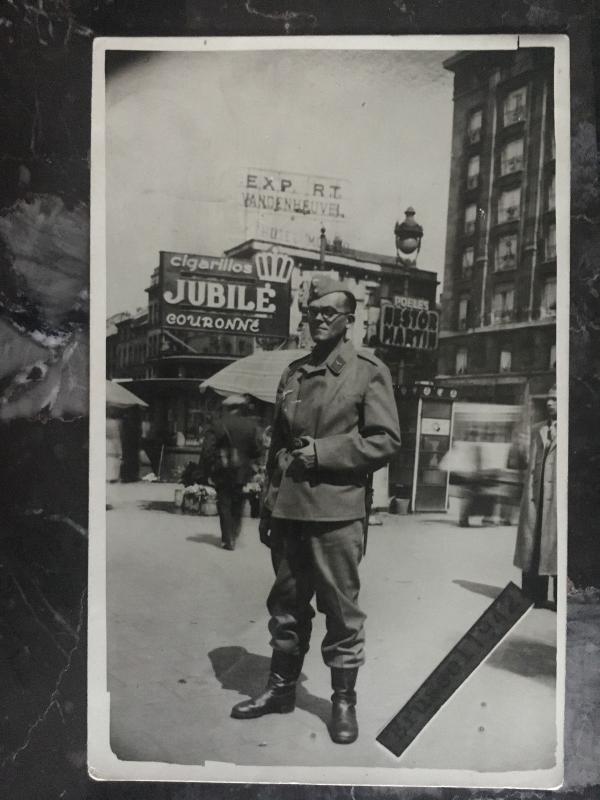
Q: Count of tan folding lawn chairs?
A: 0